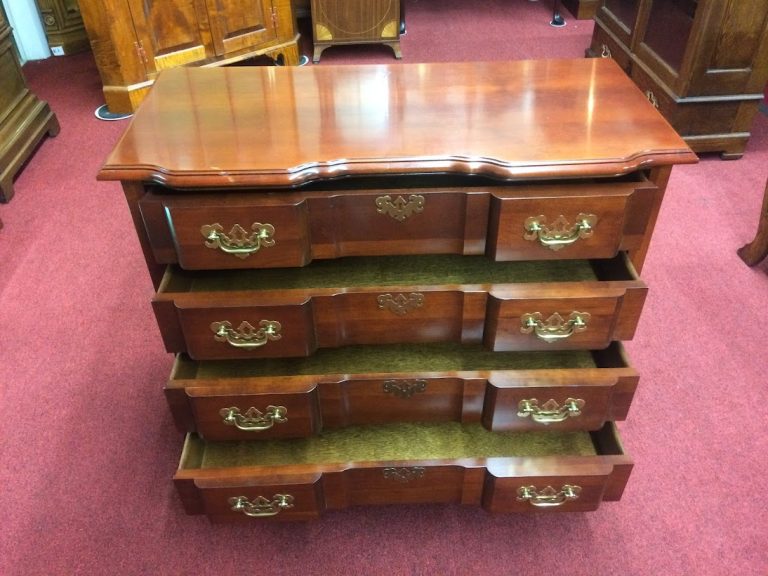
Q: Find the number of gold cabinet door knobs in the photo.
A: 8